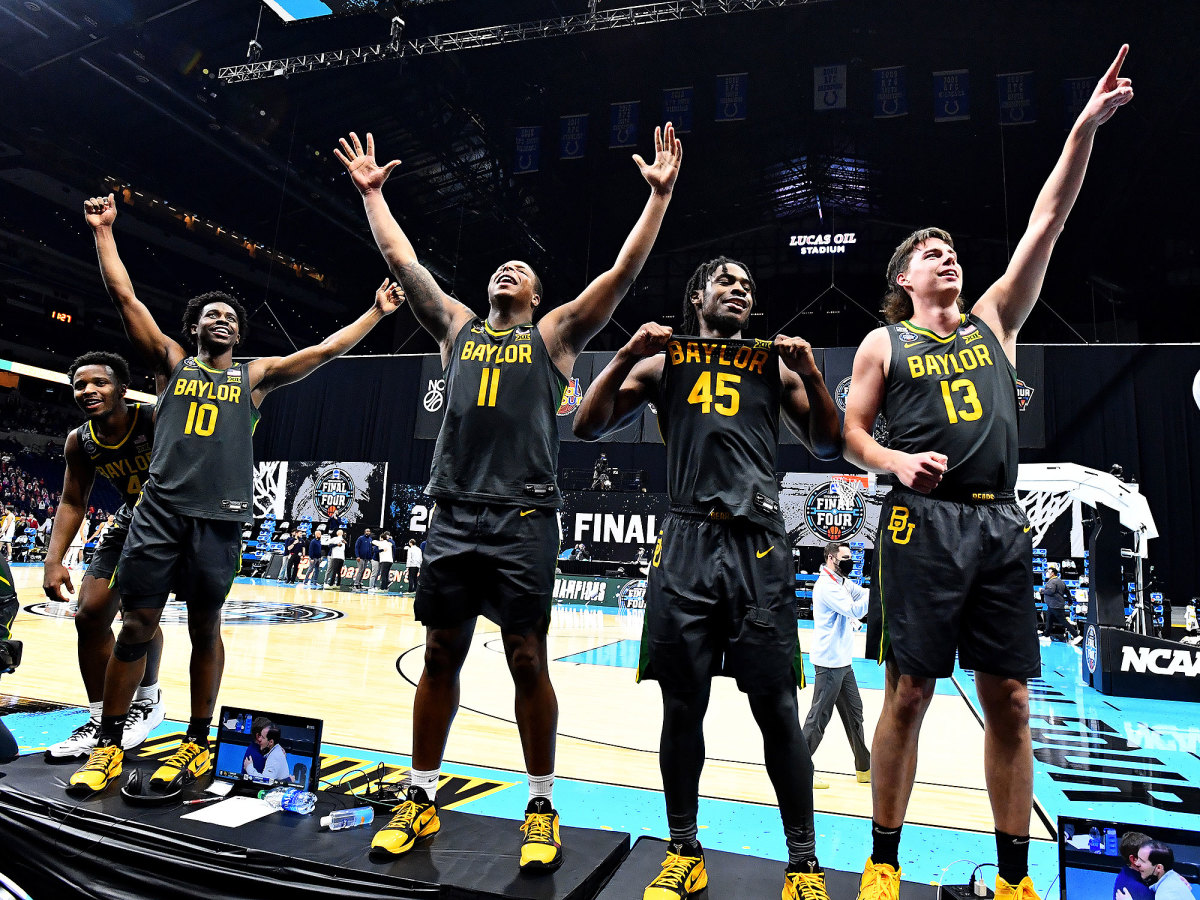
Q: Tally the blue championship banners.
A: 9